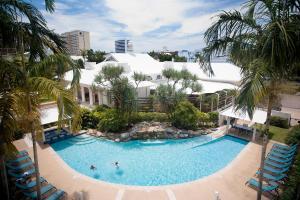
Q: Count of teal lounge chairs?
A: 15